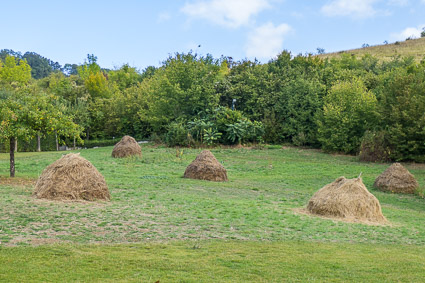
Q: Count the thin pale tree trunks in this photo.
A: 4